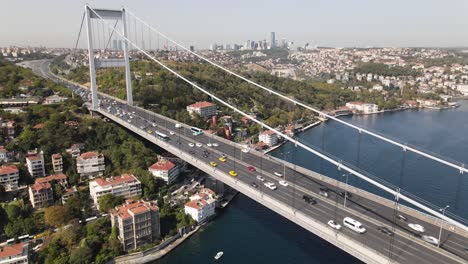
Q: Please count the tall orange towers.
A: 0